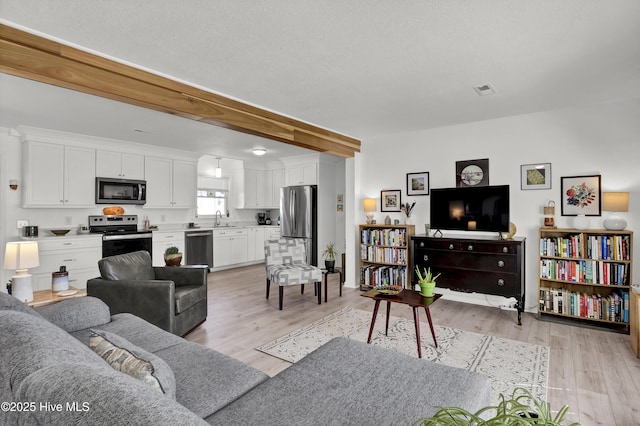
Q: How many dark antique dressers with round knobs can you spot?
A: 1